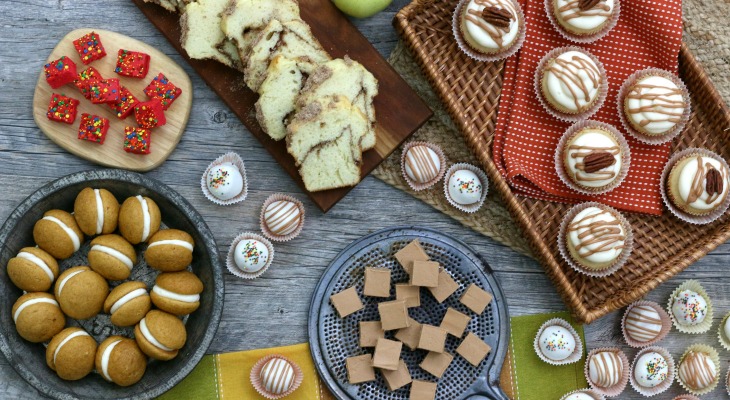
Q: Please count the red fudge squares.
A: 11